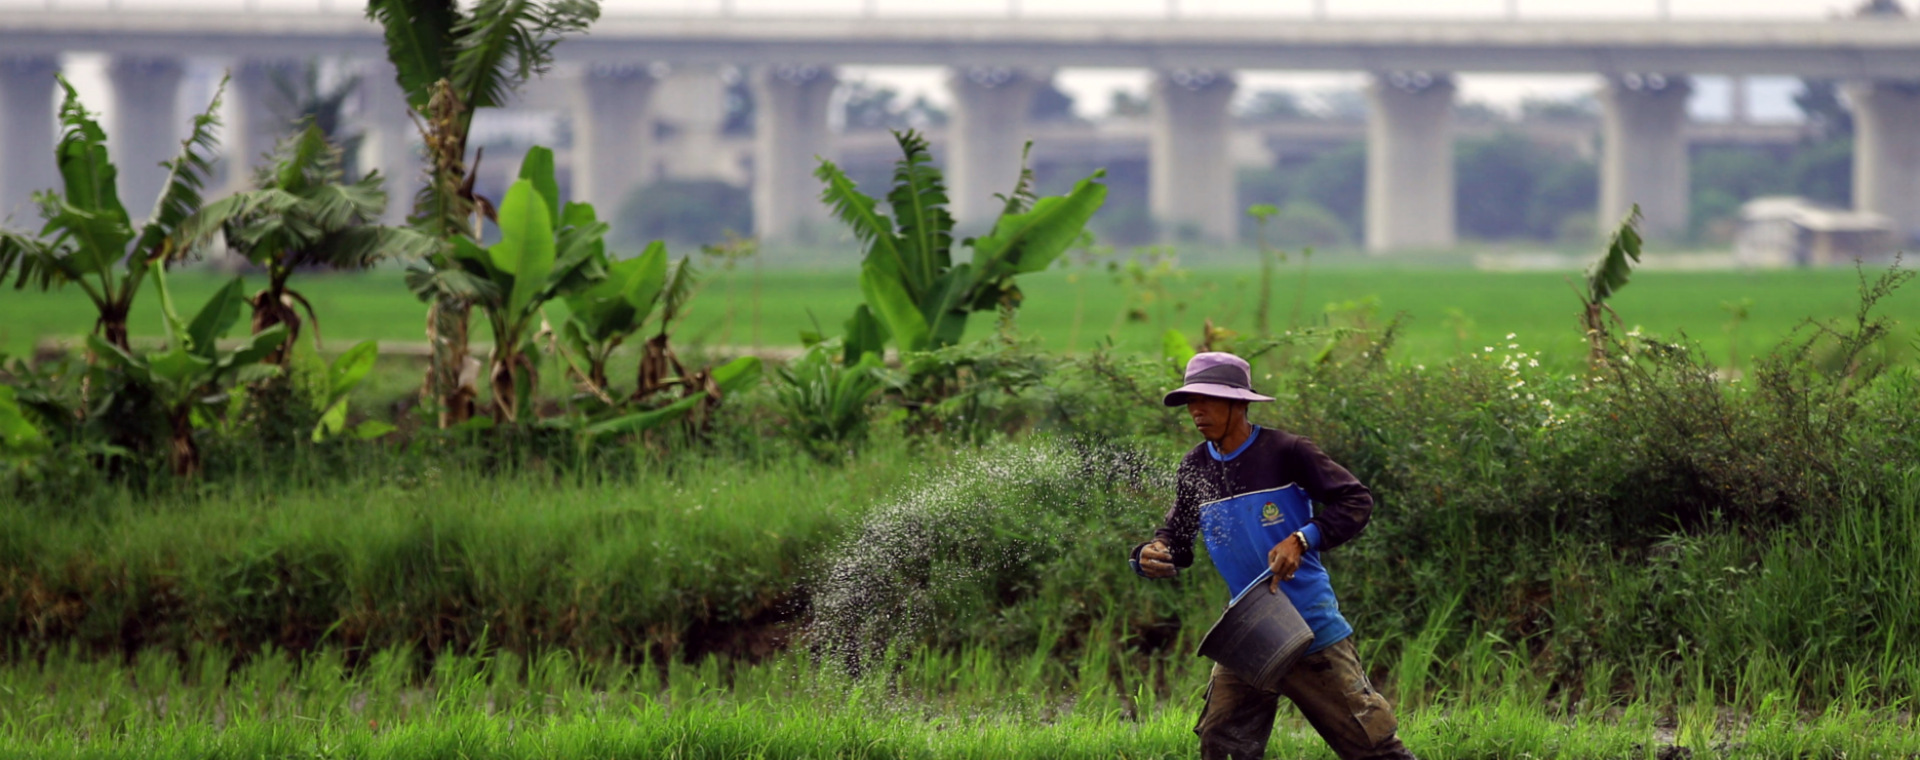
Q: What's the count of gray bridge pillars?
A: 11